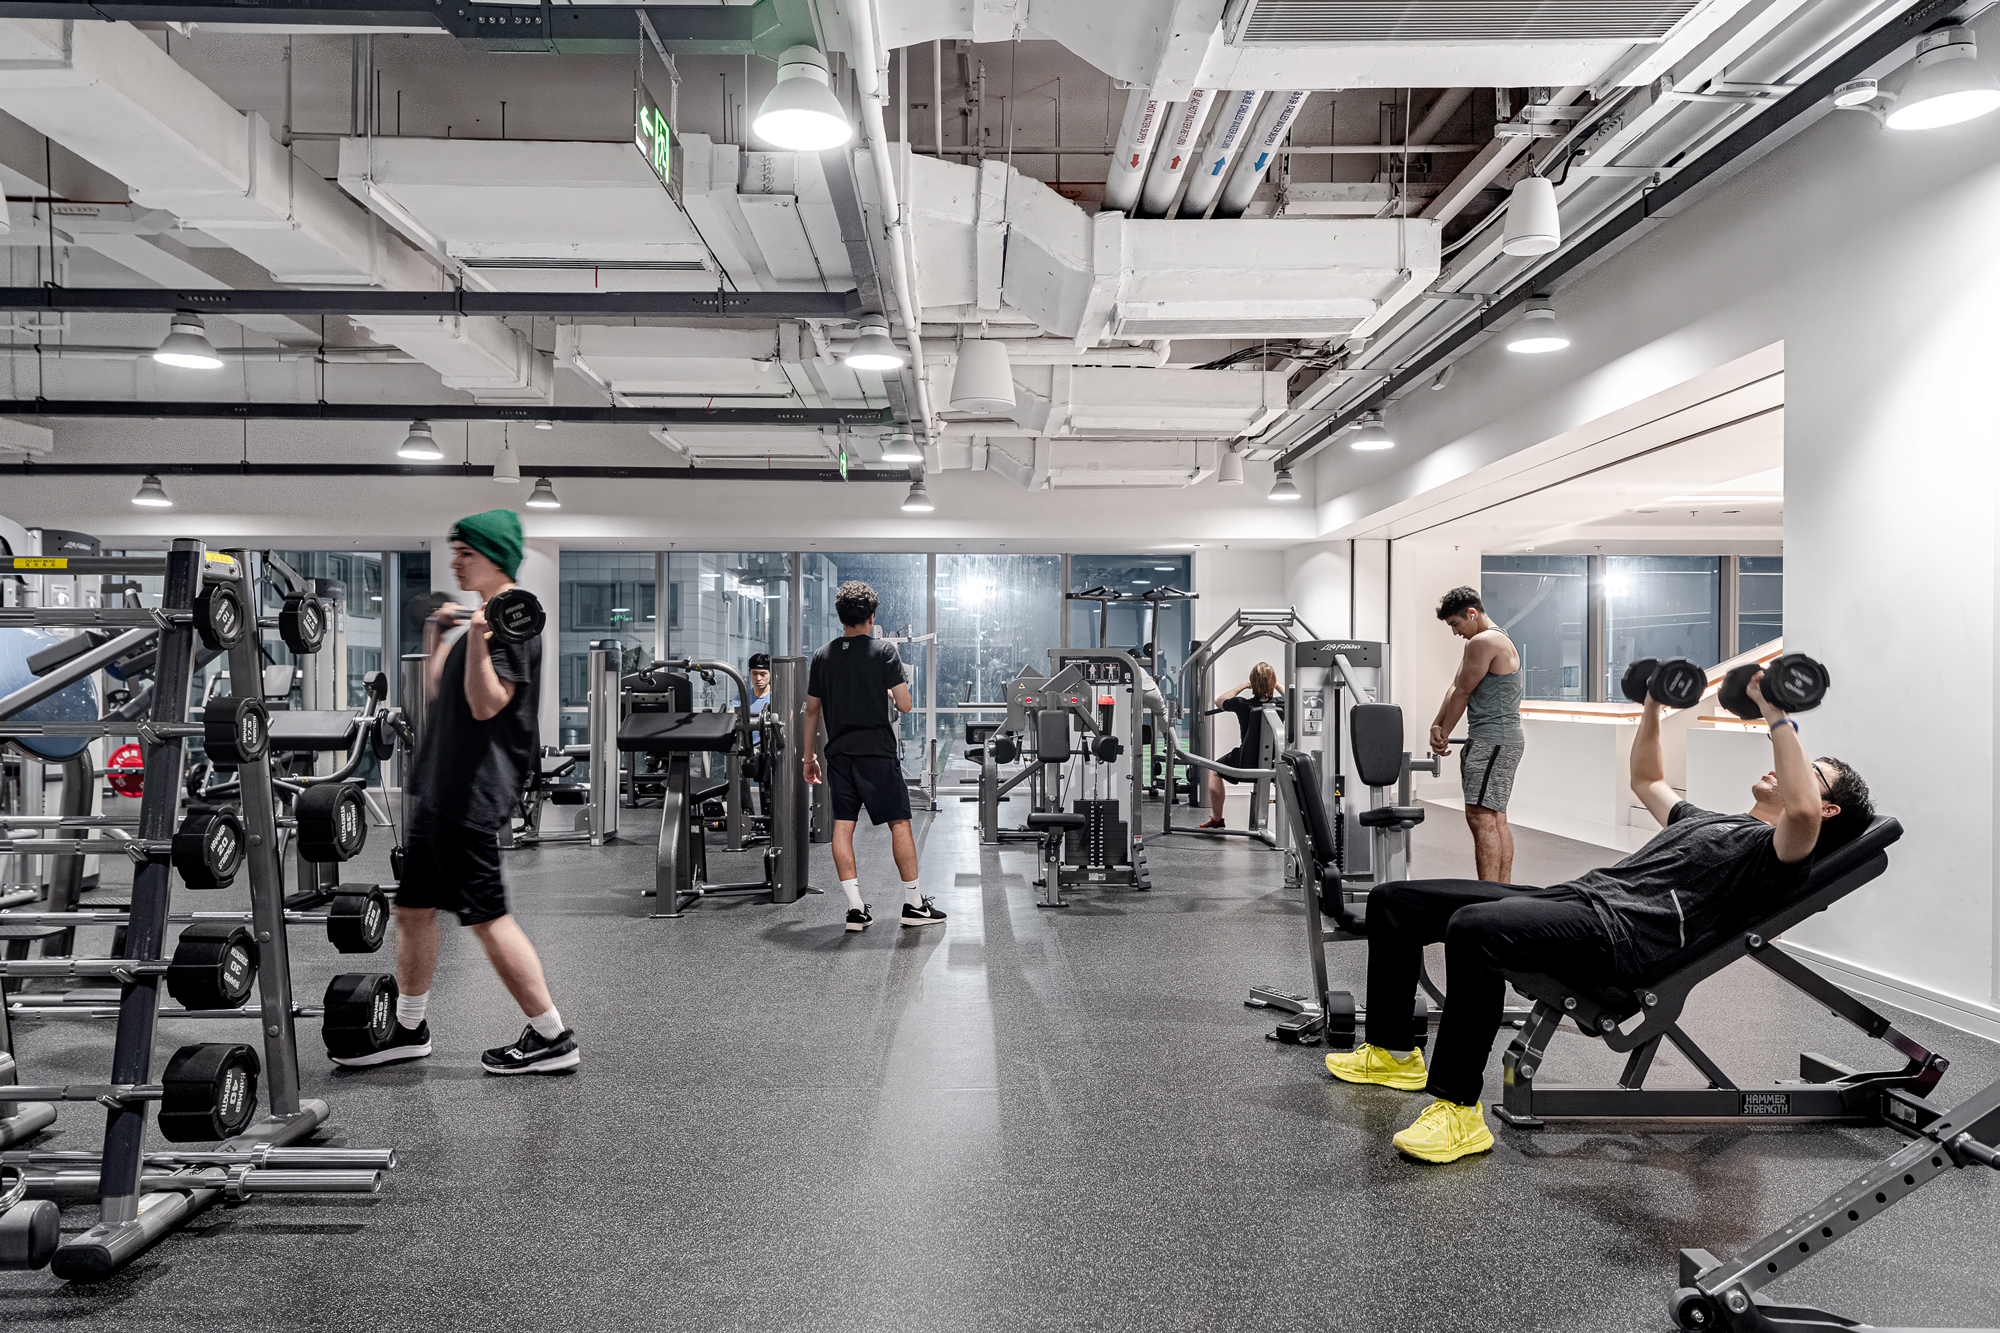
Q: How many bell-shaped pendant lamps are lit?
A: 12